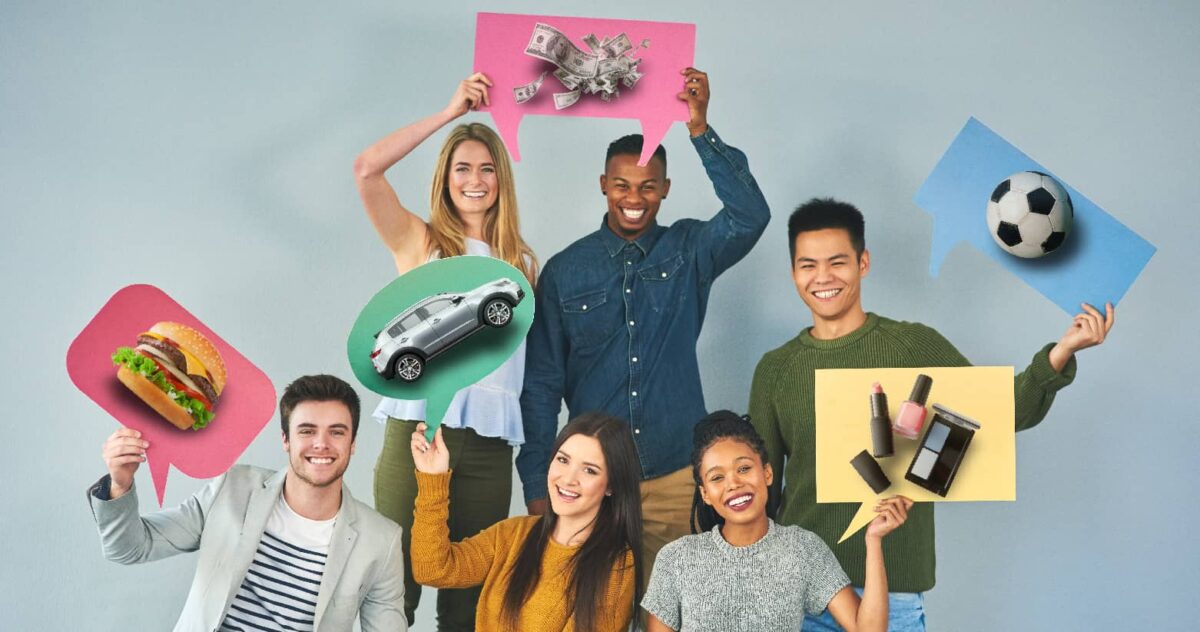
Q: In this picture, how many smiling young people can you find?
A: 6